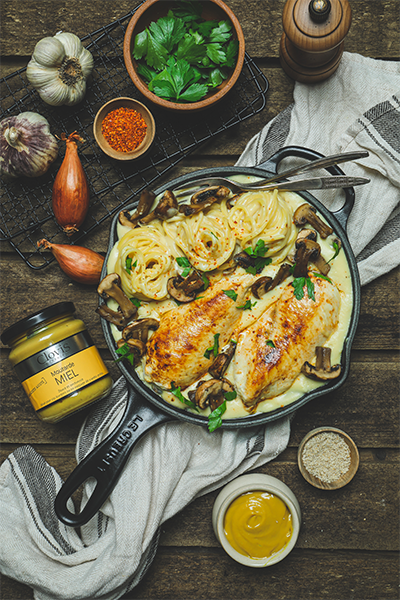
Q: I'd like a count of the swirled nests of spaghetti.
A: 3